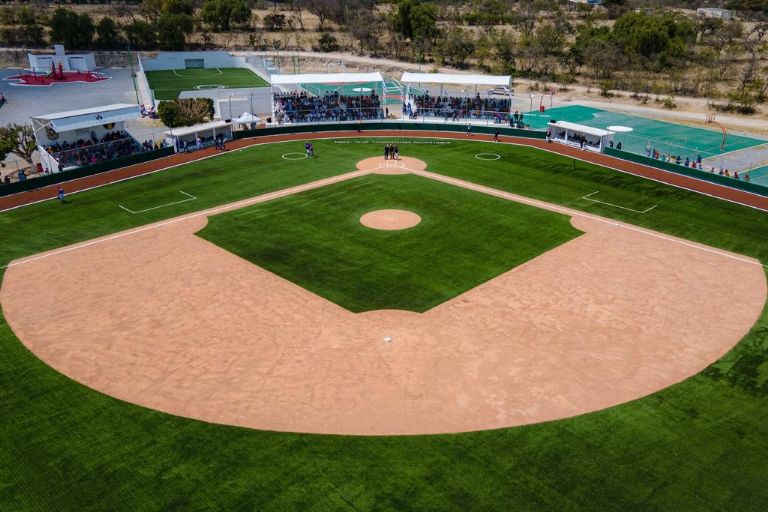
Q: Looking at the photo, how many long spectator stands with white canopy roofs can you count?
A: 3